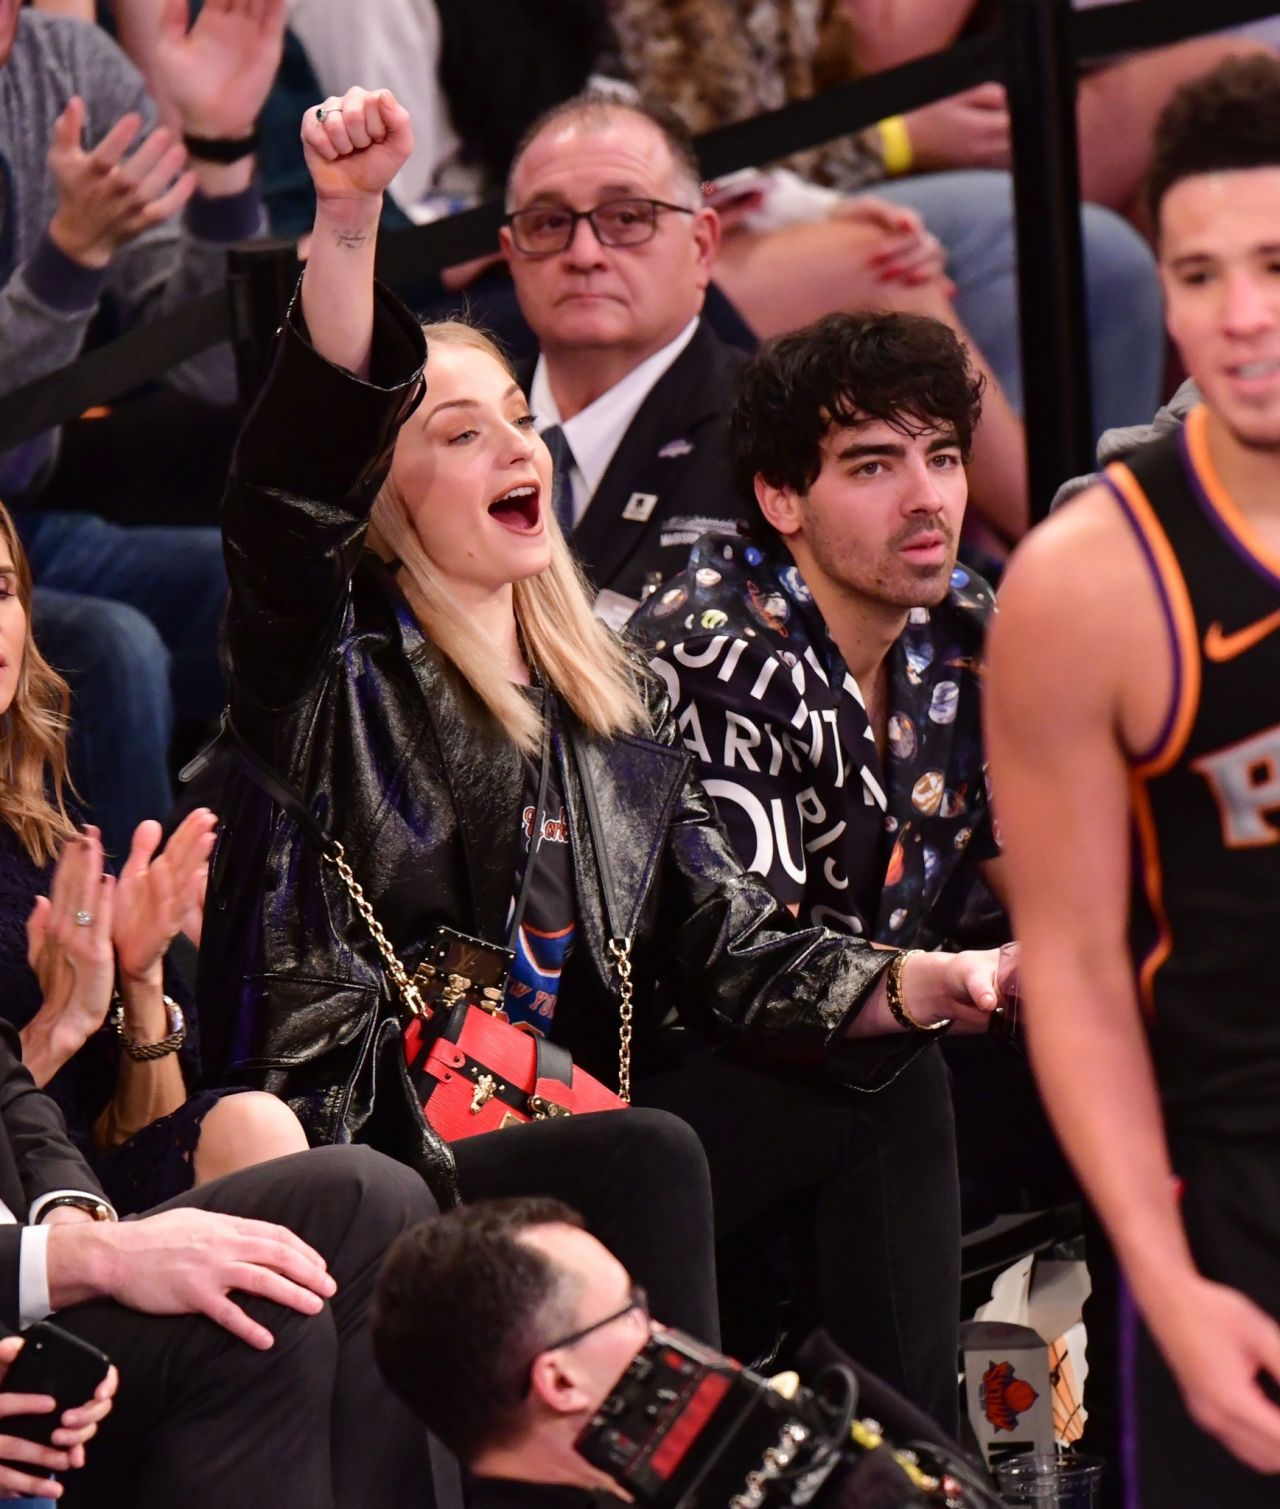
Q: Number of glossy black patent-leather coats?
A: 1